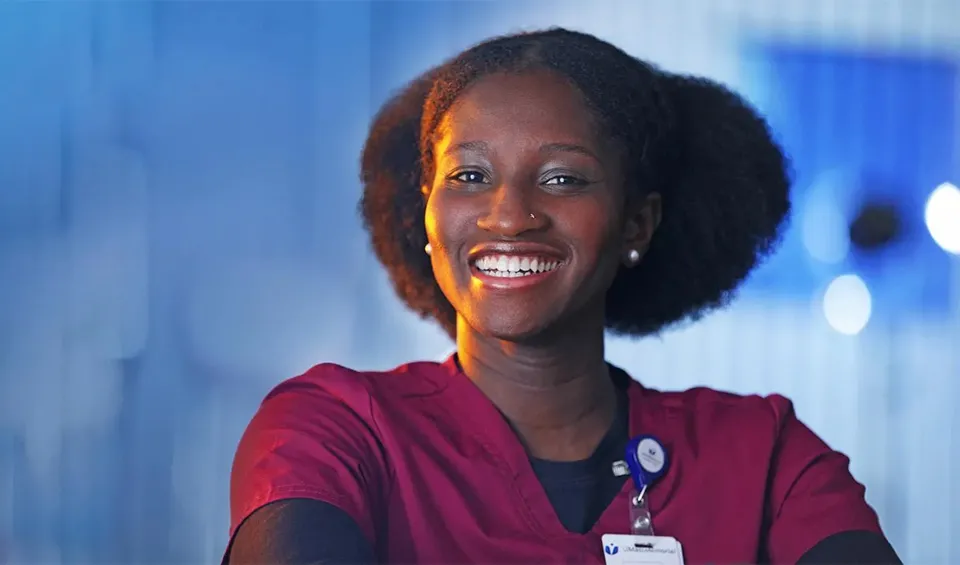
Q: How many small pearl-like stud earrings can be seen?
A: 2